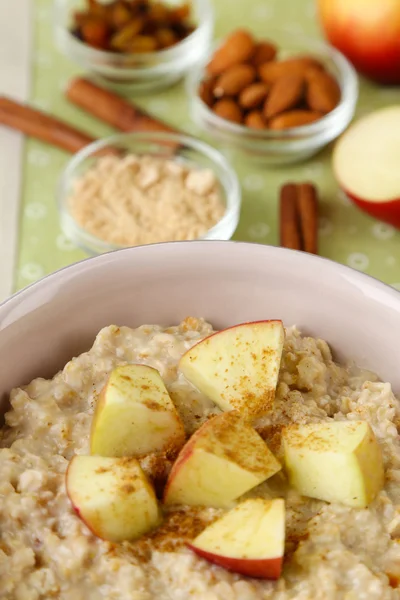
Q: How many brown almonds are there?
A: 11